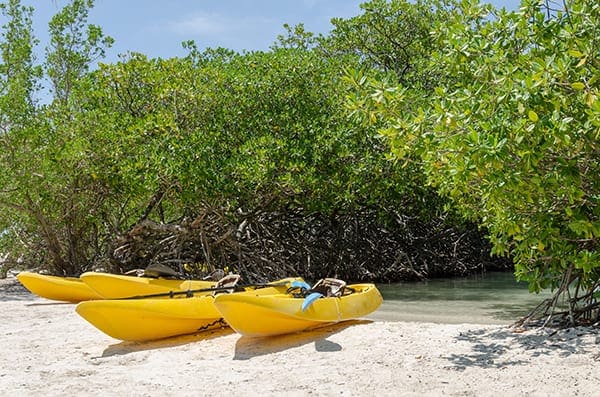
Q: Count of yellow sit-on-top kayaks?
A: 4